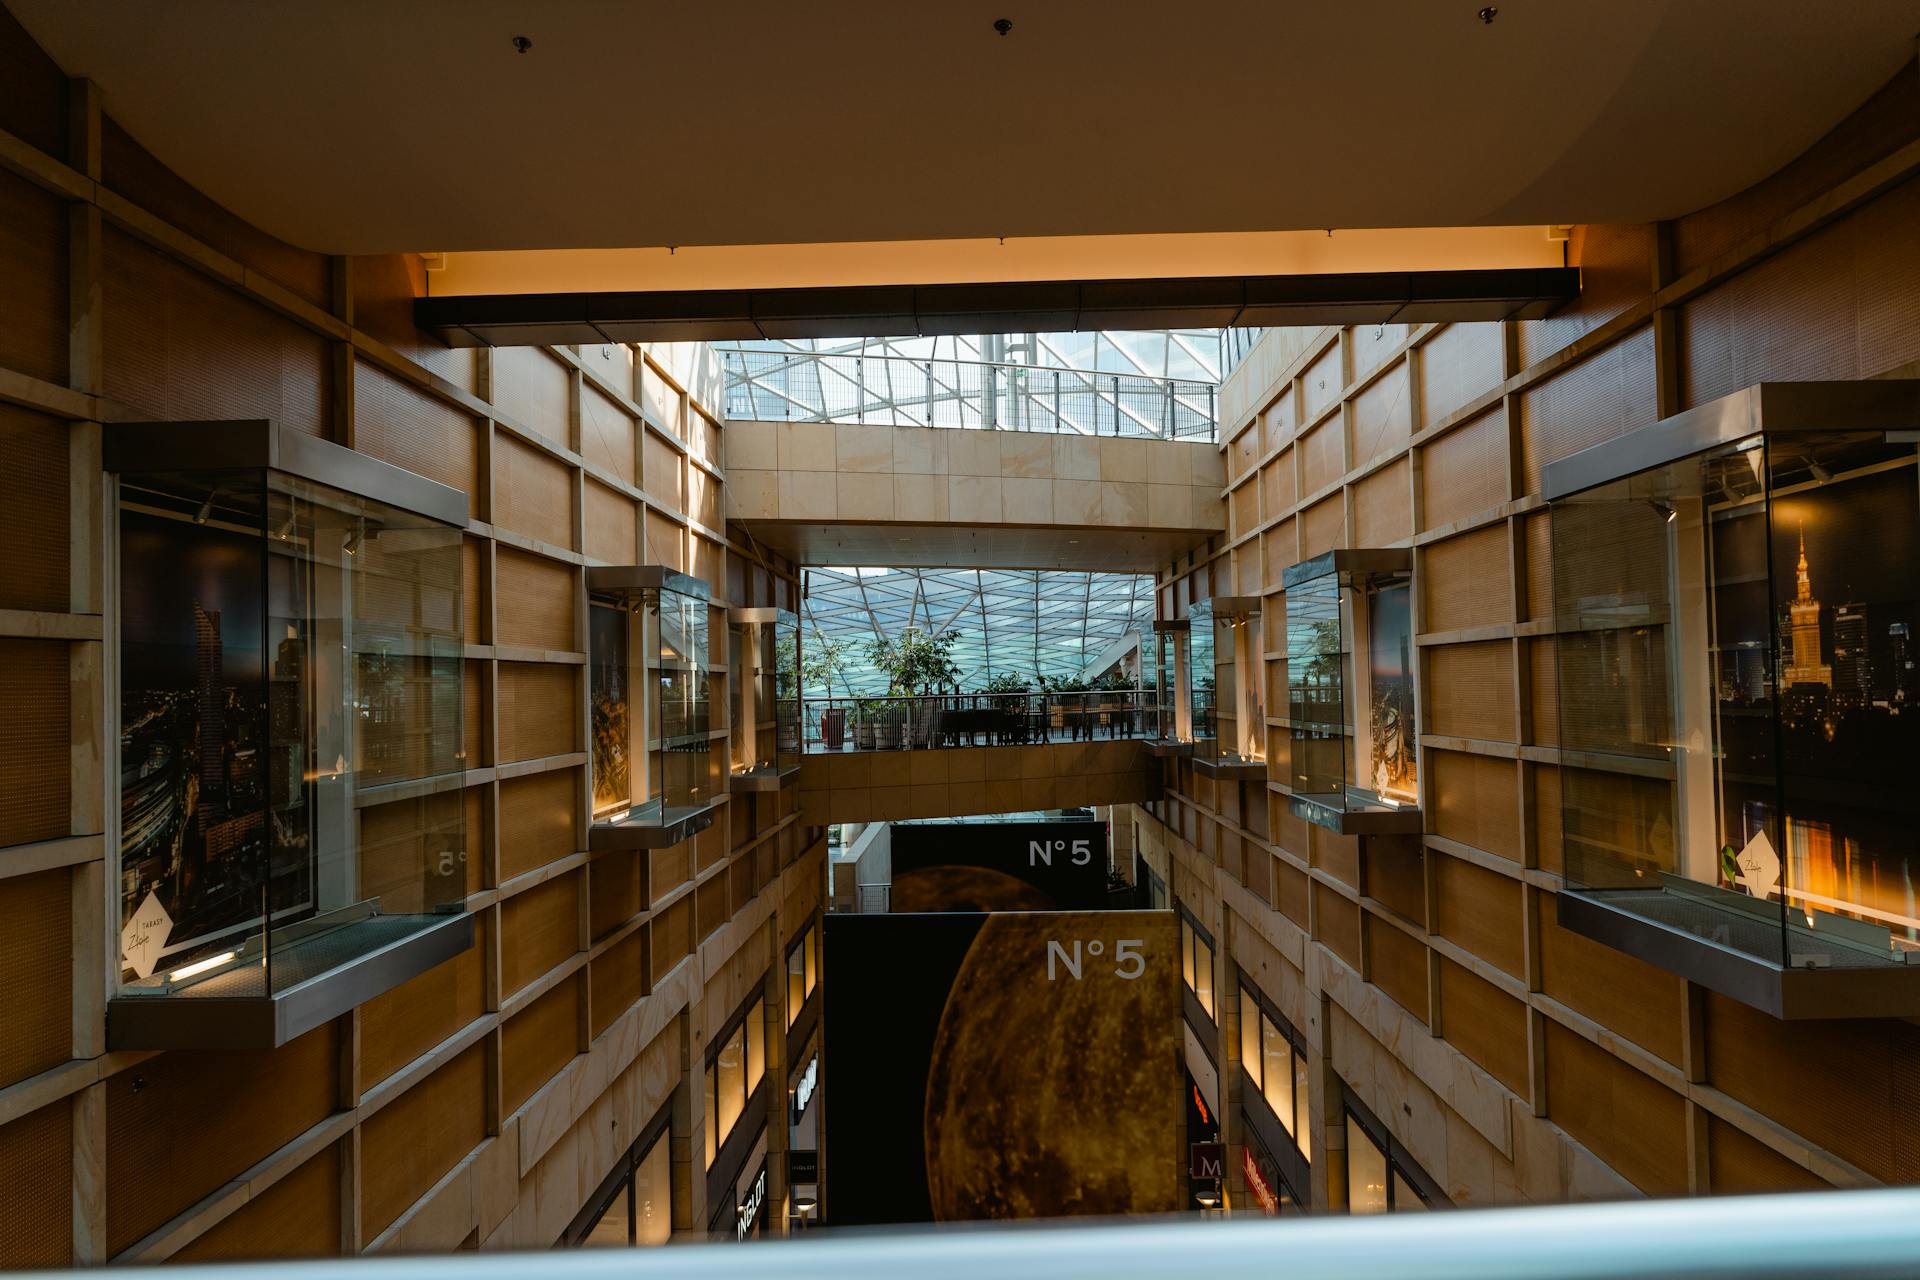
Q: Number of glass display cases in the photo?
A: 7